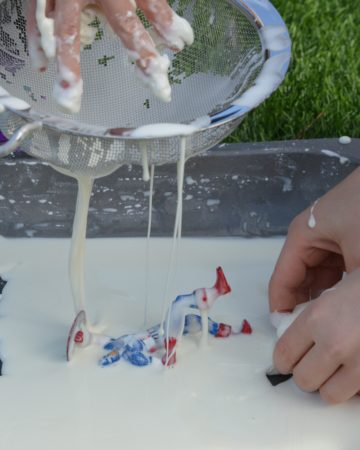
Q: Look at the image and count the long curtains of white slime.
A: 3